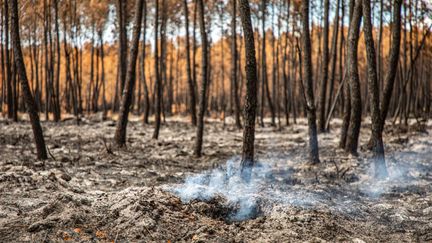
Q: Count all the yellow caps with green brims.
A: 0